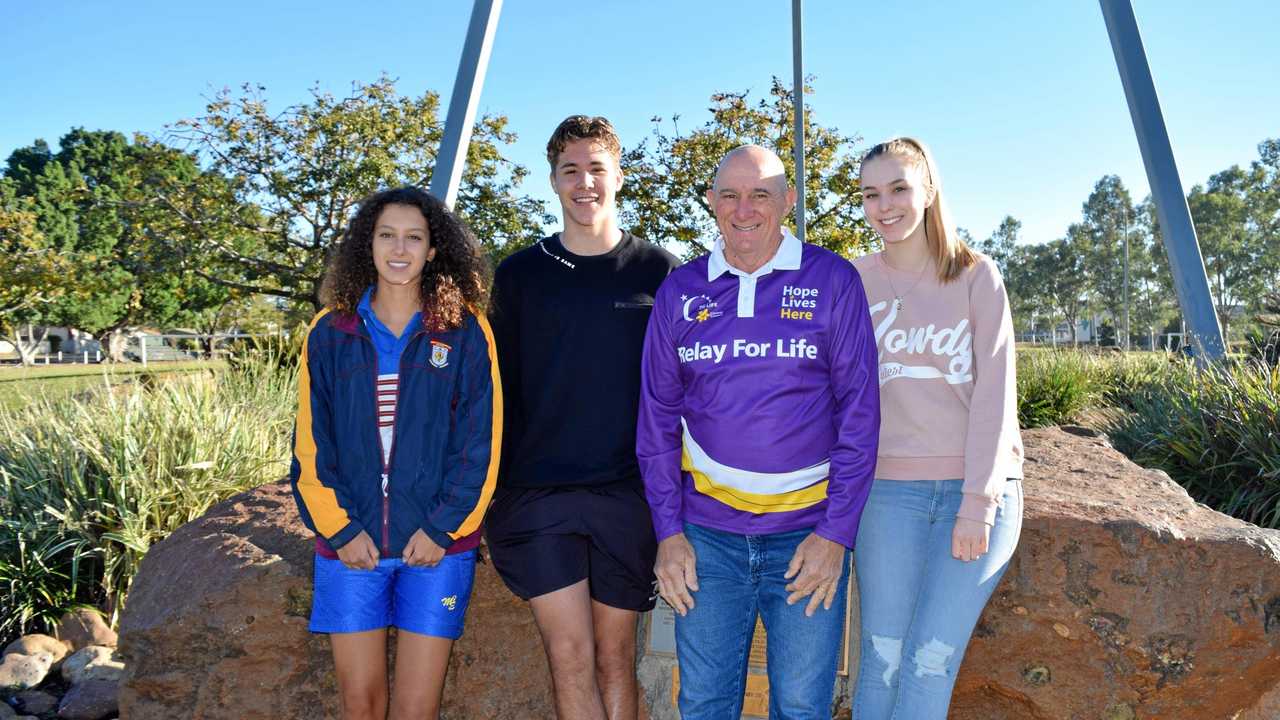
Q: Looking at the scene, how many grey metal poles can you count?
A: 3